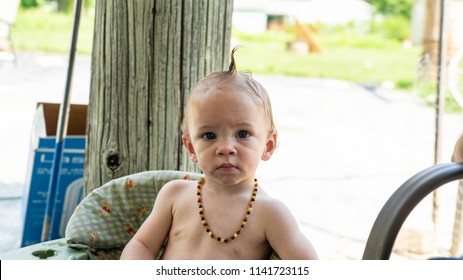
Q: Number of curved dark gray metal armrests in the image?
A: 1